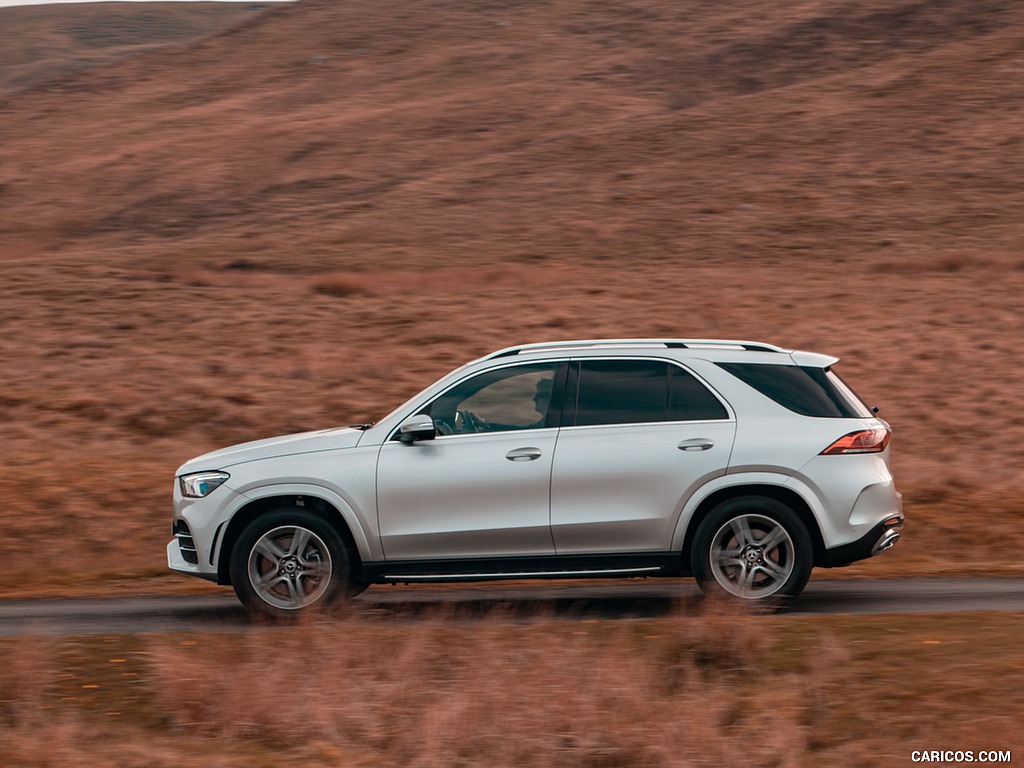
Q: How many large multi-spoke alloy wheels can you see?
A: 2